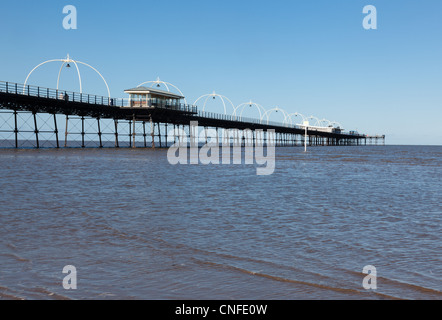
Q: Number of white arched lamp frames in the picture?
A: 9